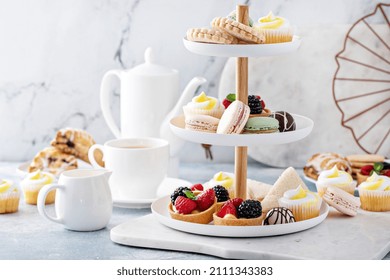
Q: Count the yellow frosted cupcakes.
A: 8